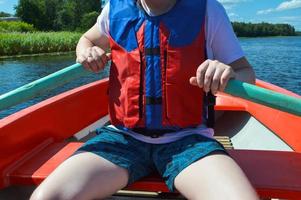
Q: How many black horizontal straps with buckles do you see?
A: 2